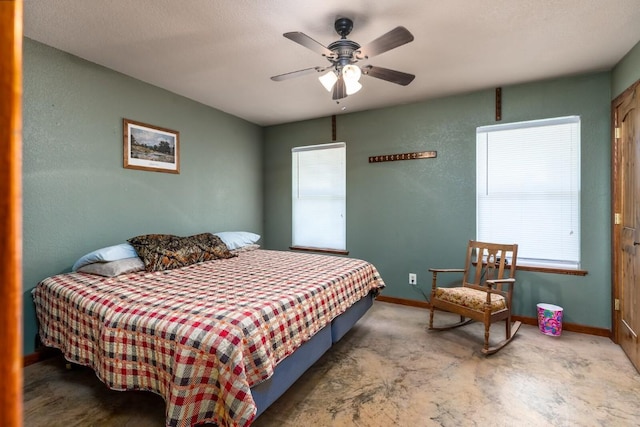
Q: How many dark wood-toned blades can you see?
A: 5